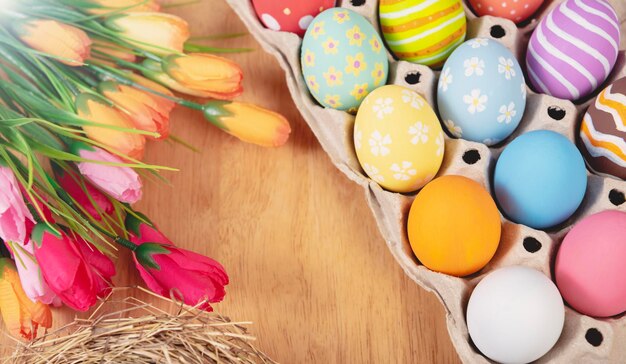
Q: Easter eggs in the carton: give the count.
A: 12